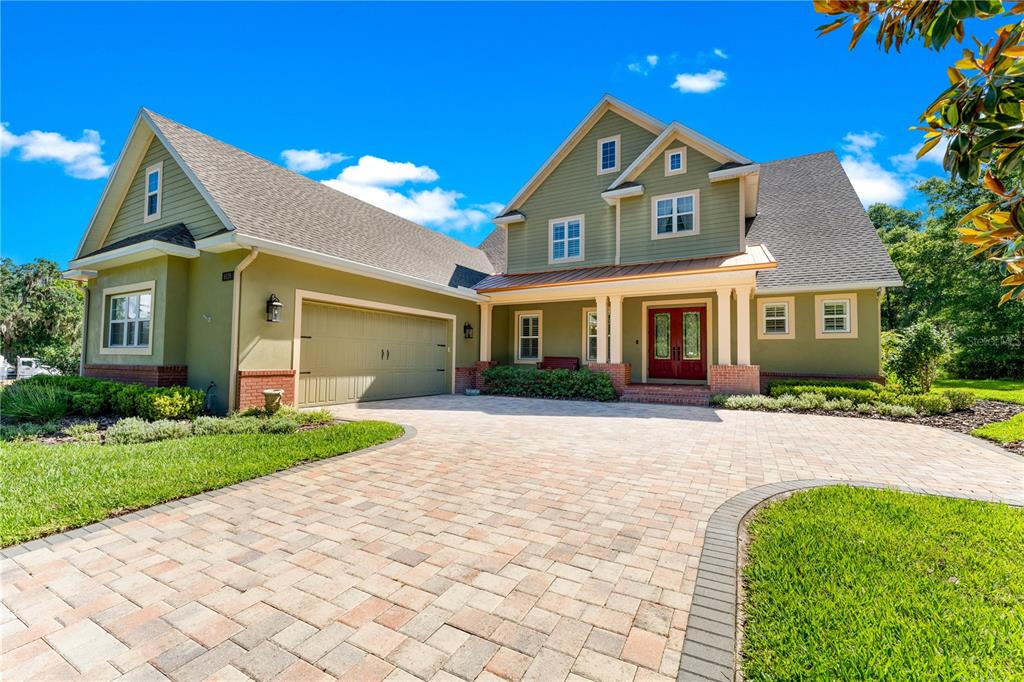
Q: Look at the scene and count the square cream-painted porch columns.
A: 5